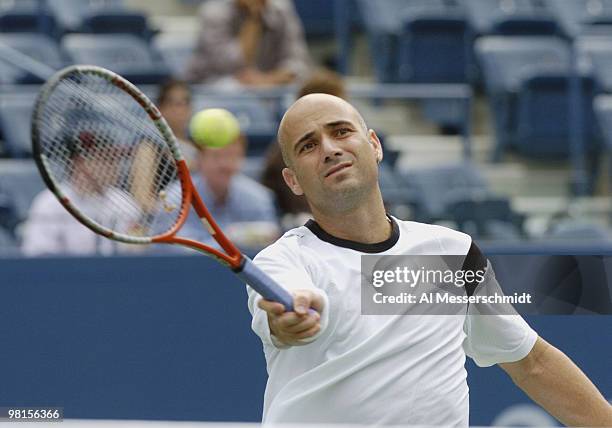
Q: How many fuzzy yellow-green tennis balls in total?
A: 1